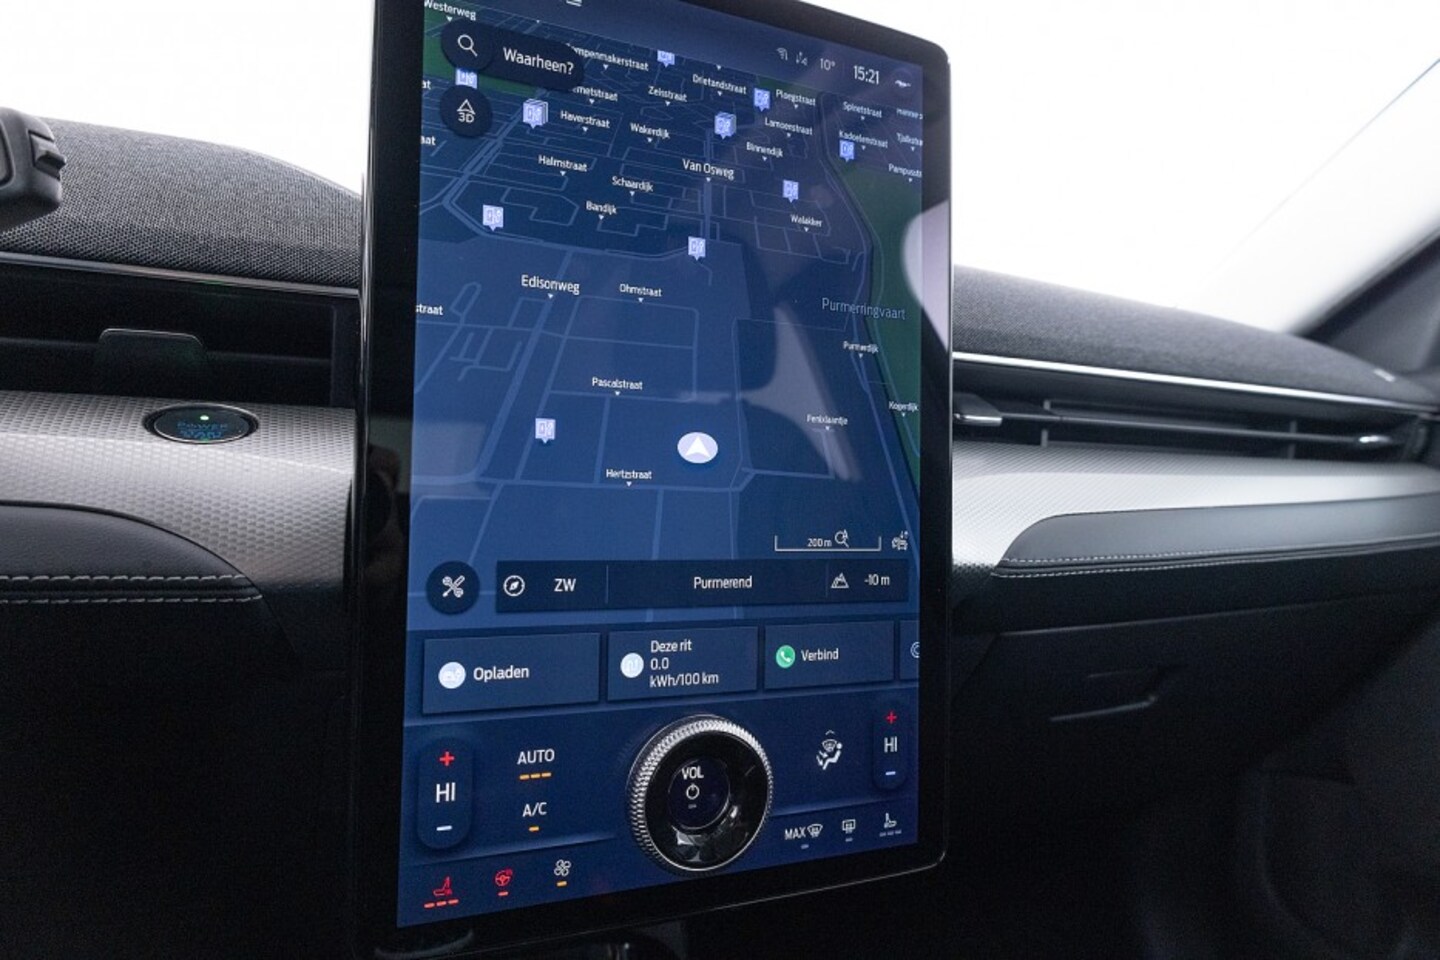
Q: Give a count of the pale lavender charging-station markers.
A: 10